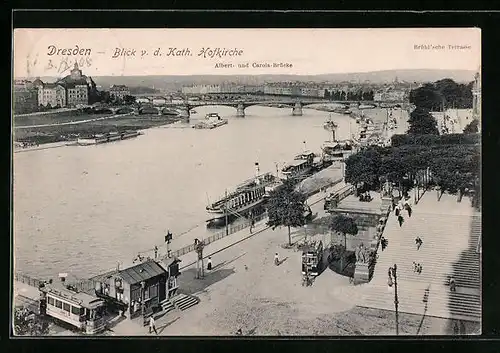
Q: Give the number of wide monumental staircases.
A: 1